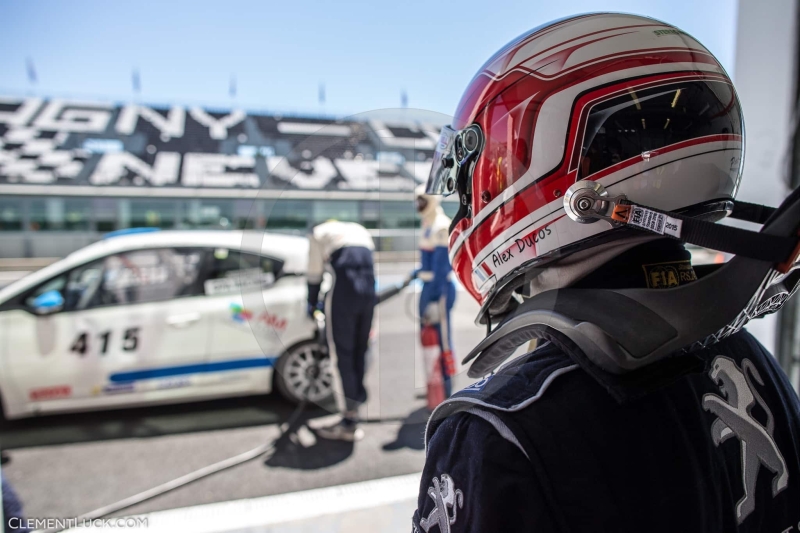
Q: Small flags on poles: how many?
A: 5